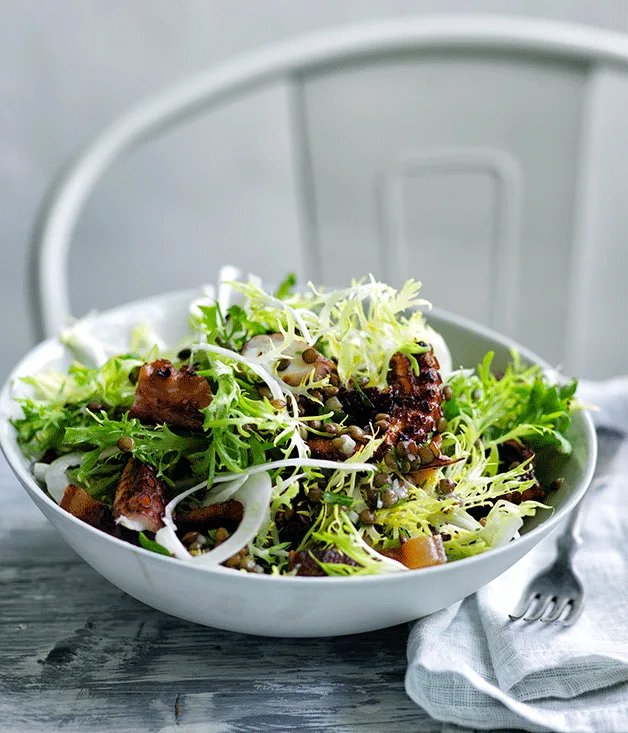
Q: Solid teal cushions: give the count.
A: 0